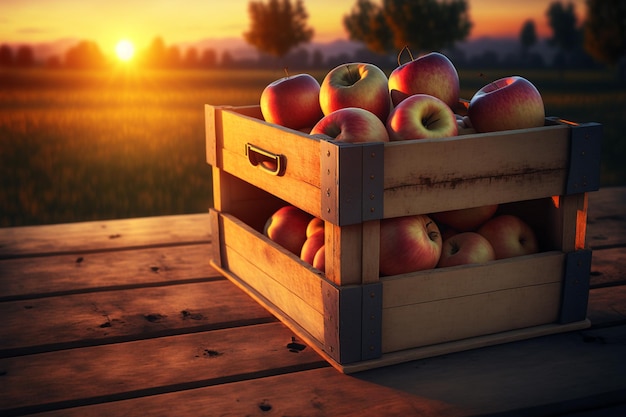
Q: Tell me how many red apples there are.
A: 14